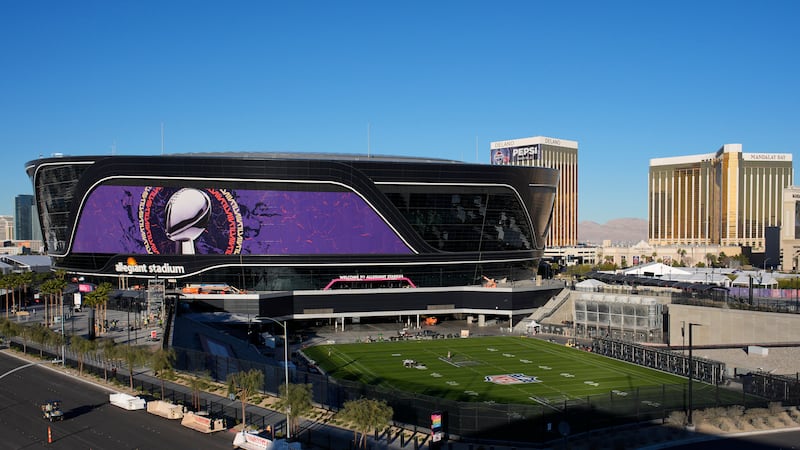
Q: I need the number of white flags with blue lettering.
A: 0